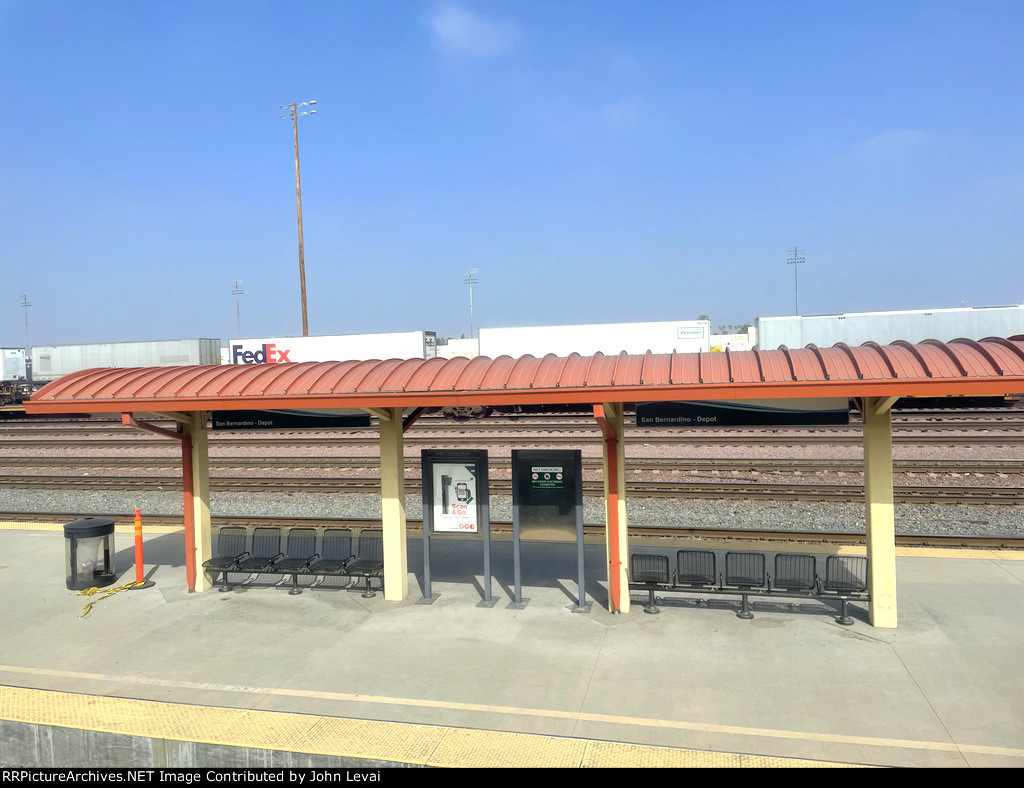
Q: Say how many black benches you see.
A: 2